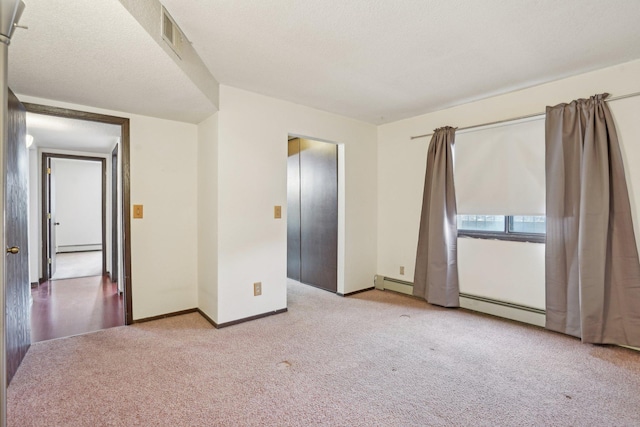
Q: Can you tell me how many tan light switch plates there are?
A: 2